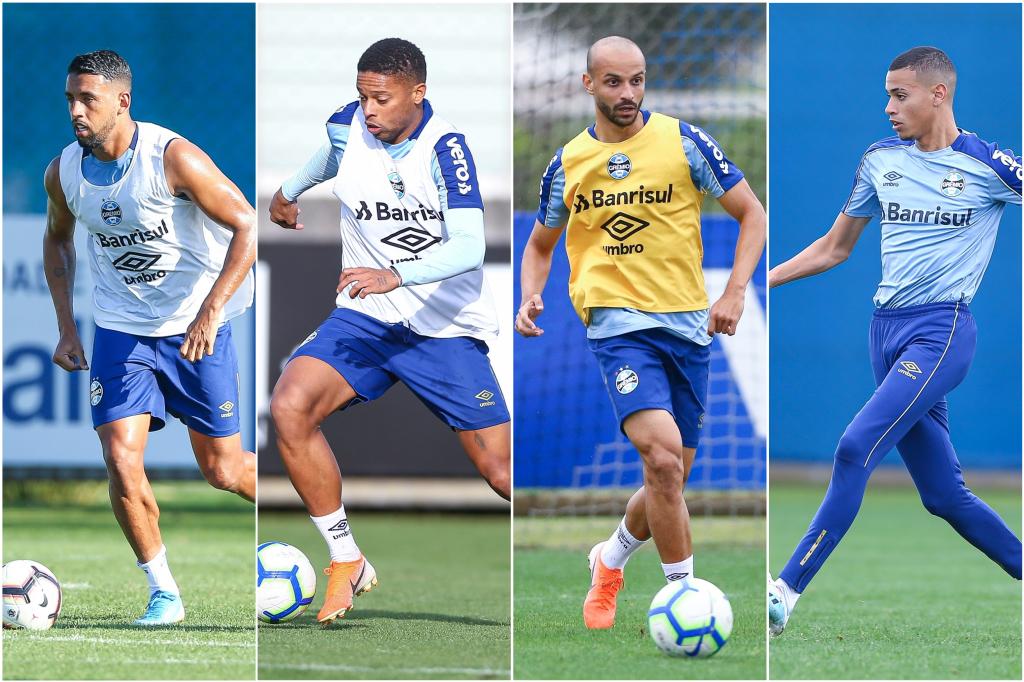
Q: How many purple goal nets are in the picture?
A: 0